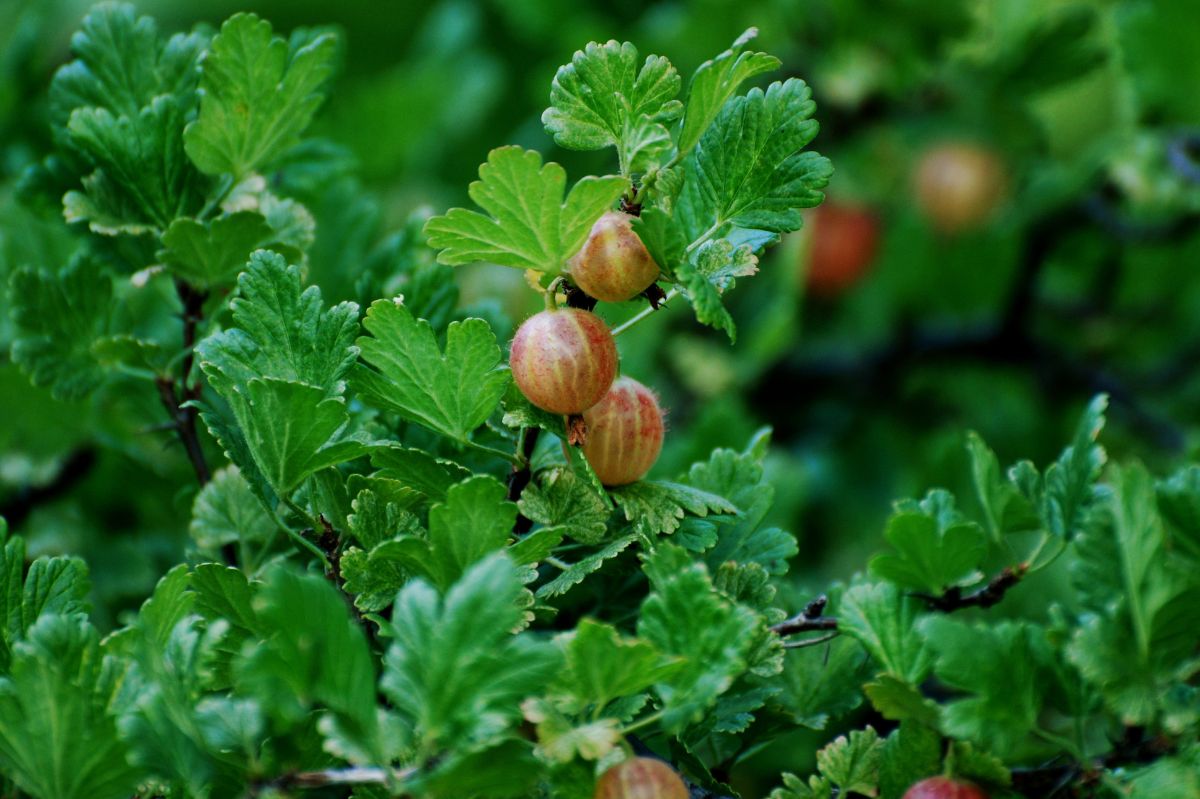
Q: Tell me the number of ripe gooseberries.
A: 7